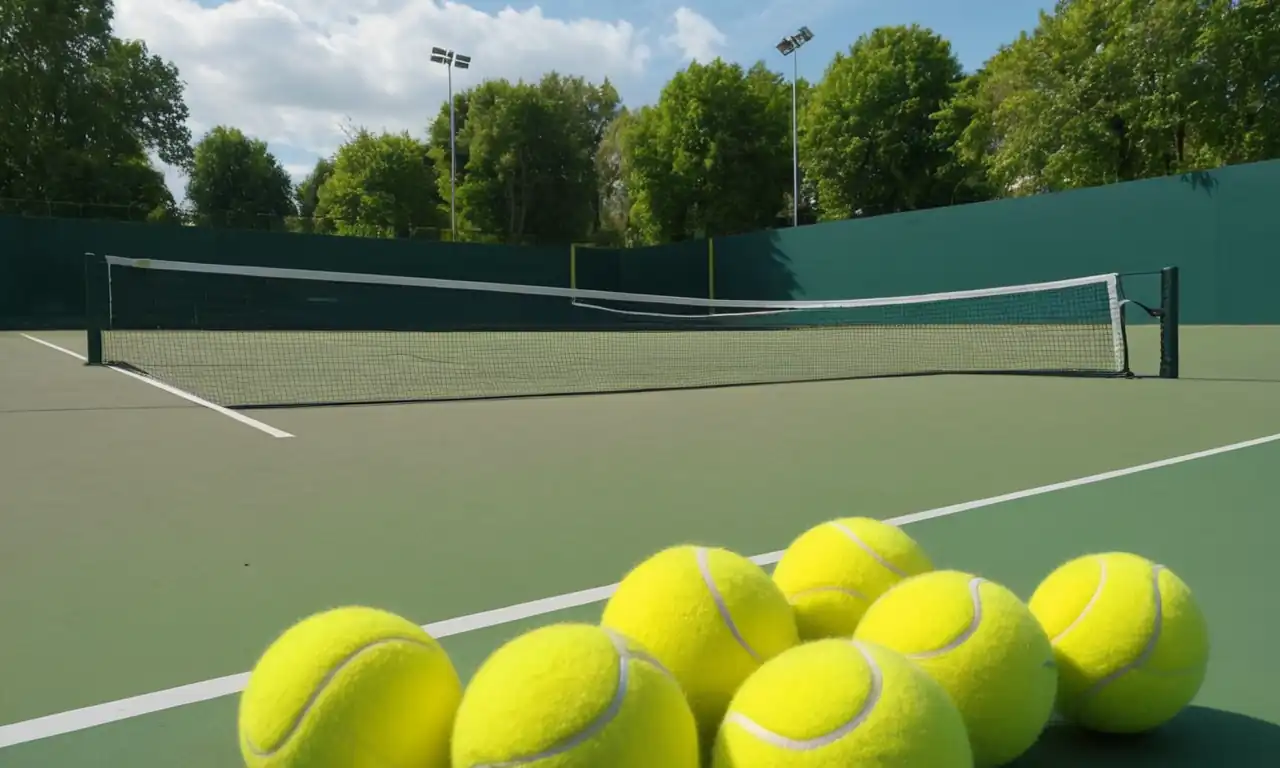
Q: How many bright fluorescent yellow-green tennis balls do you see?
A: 7